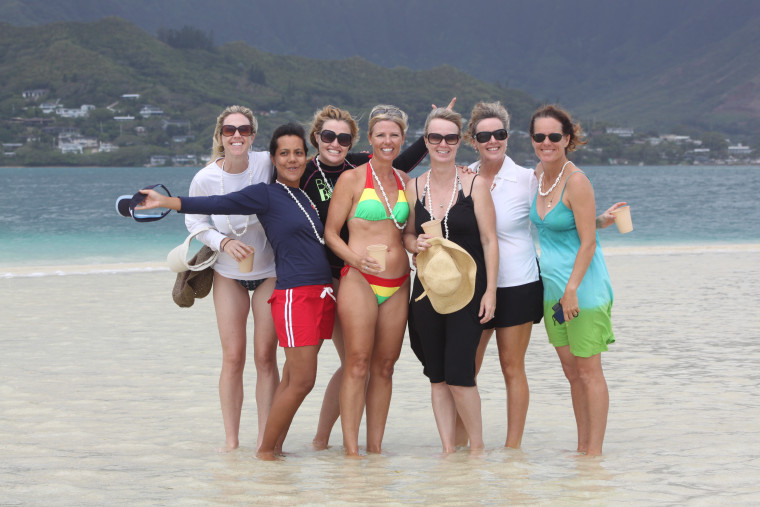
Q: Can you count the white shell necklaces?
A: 6